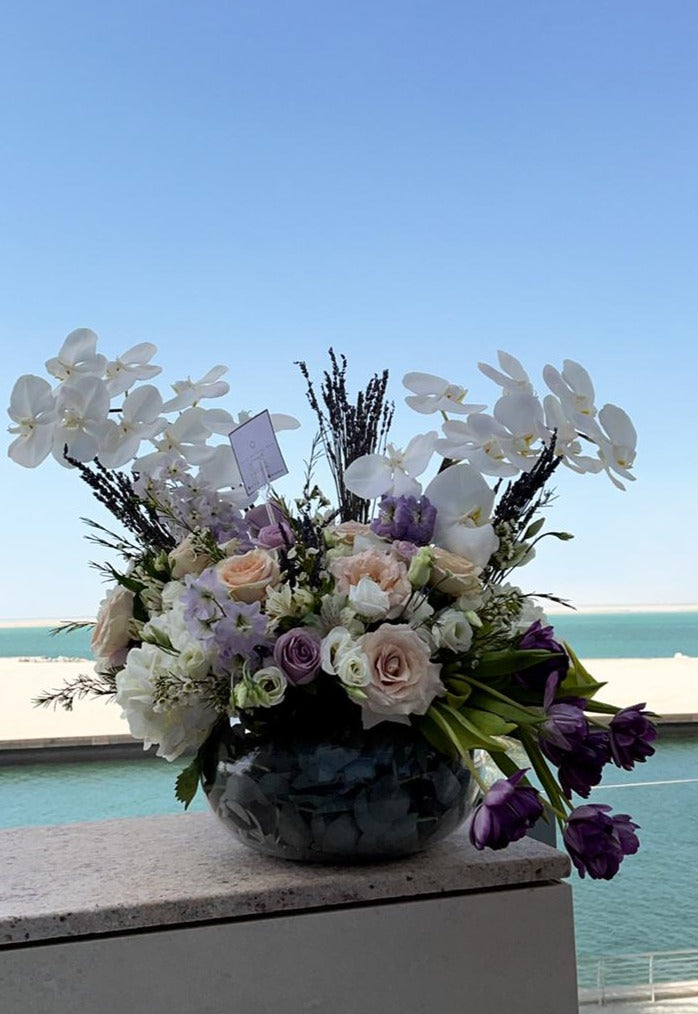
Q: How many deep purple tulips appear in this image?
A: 6